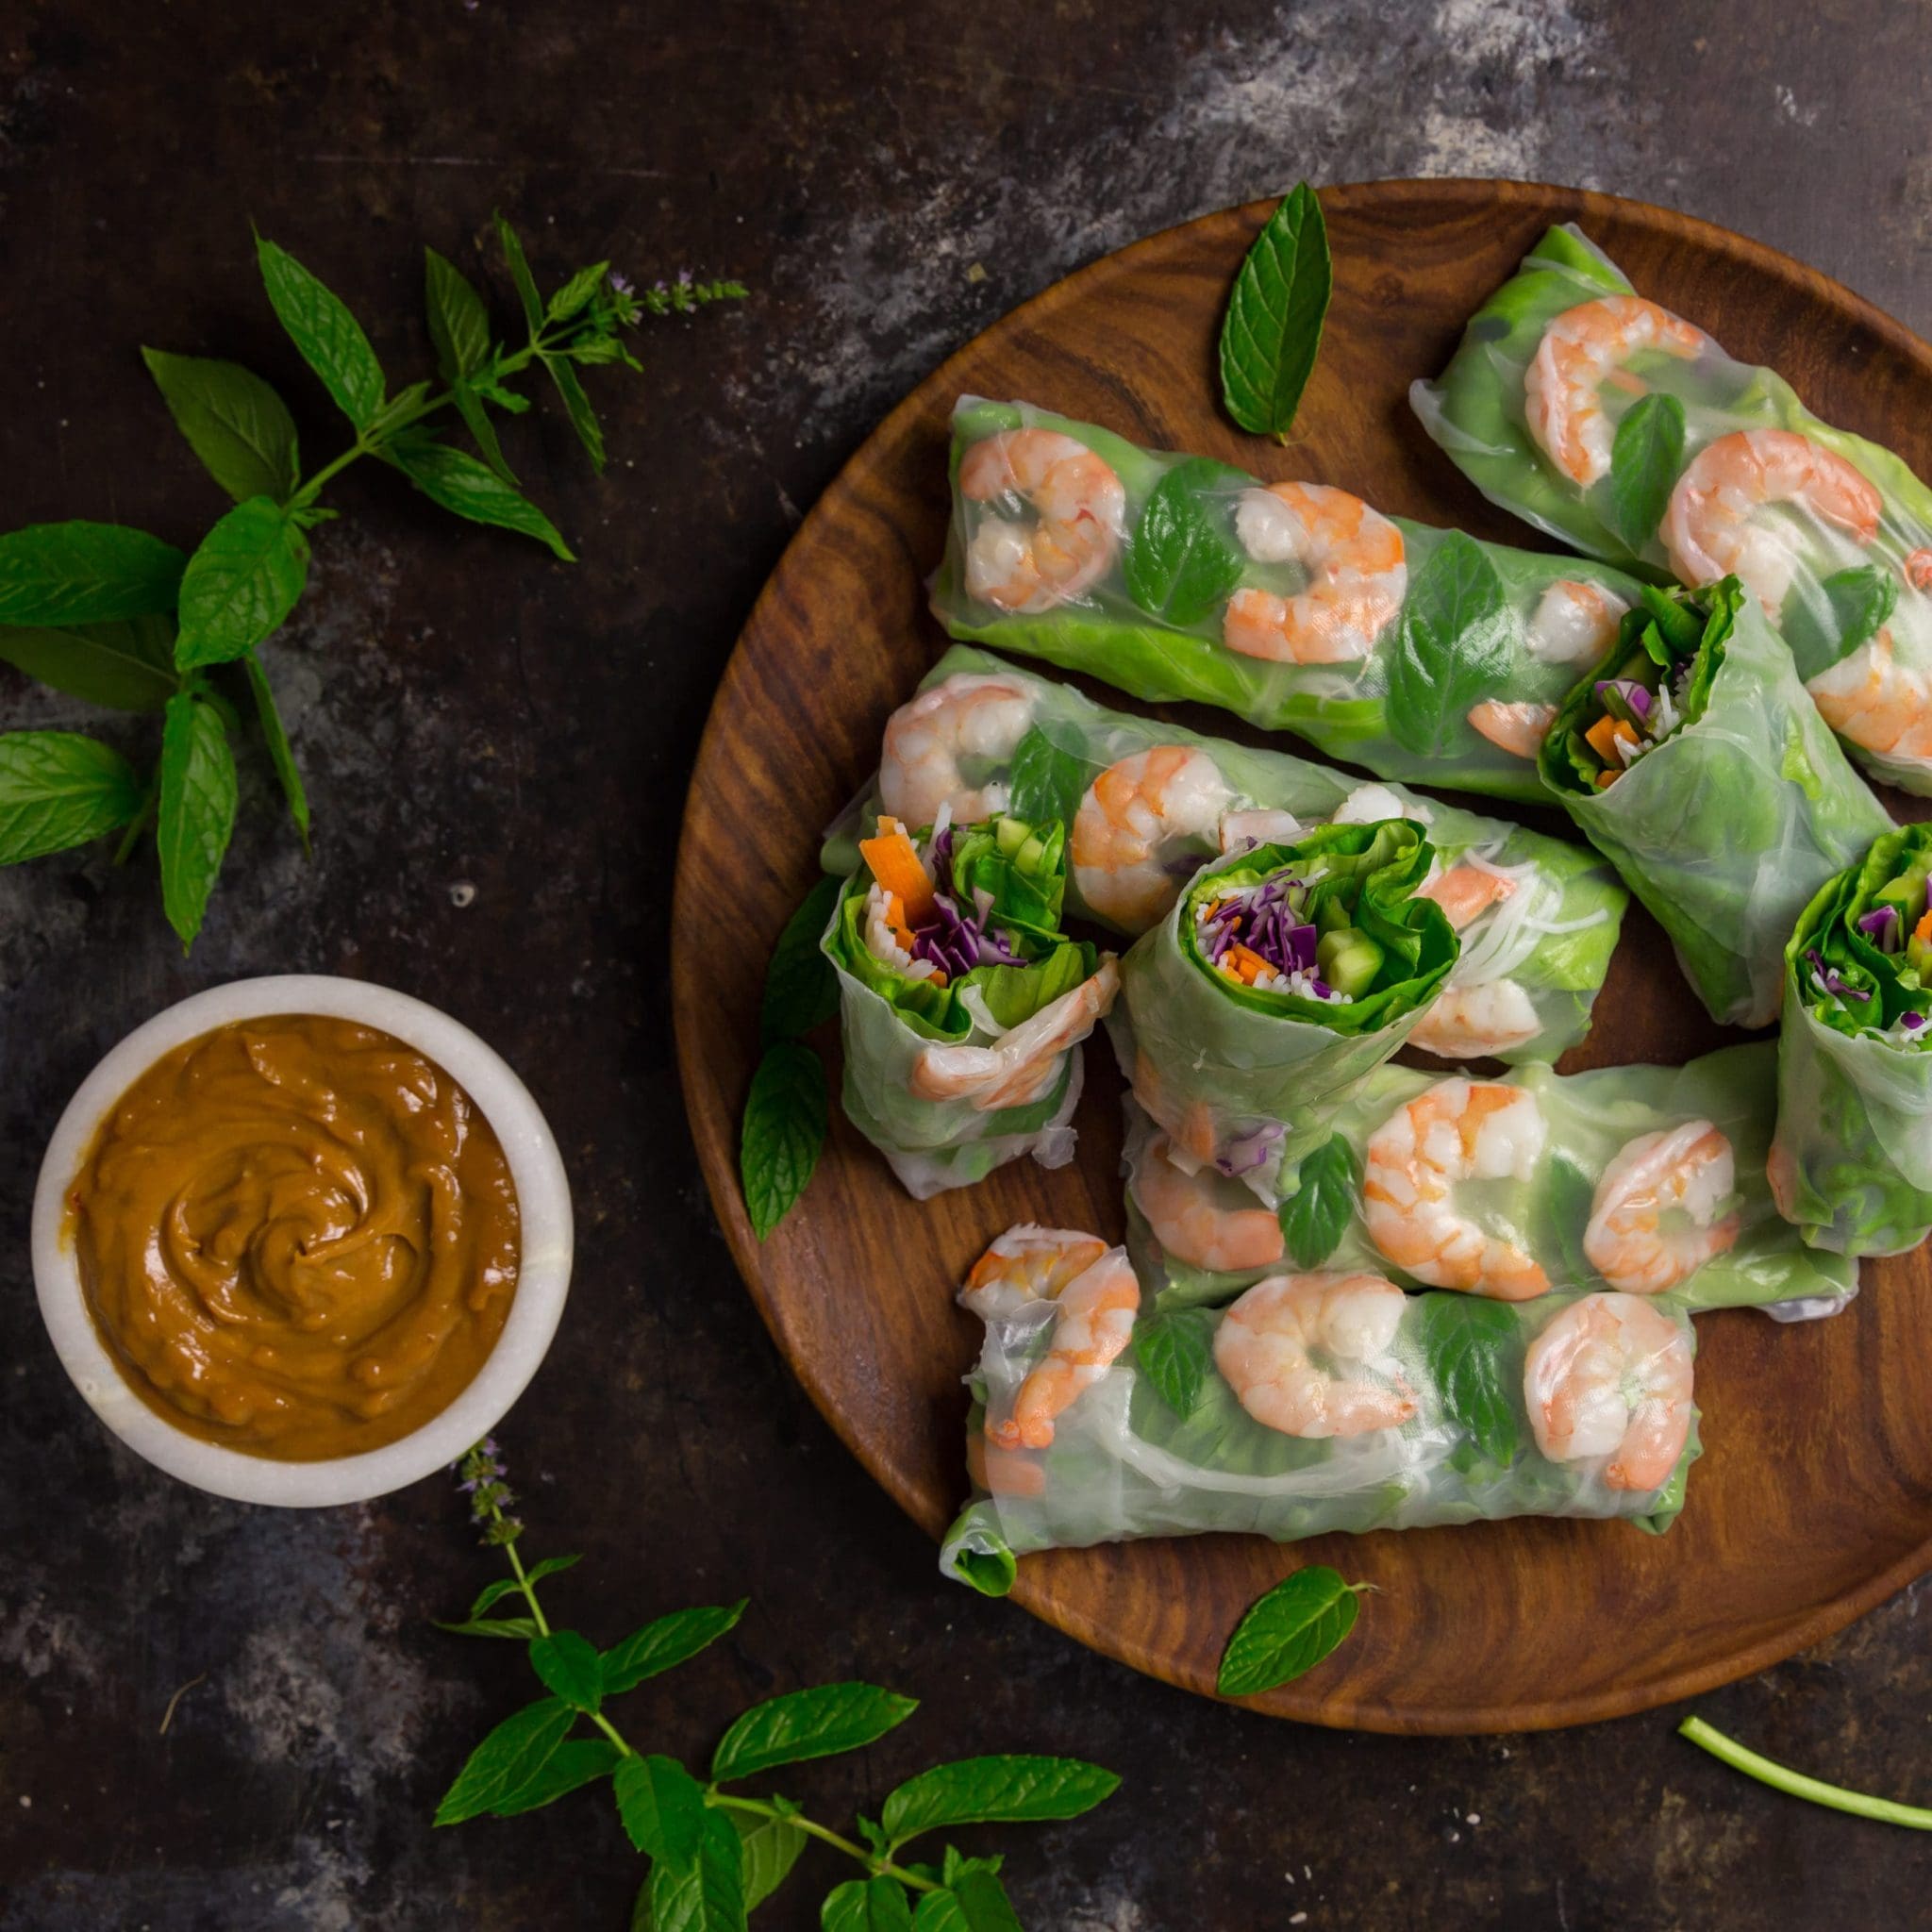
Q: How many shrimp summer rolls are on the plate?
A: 9